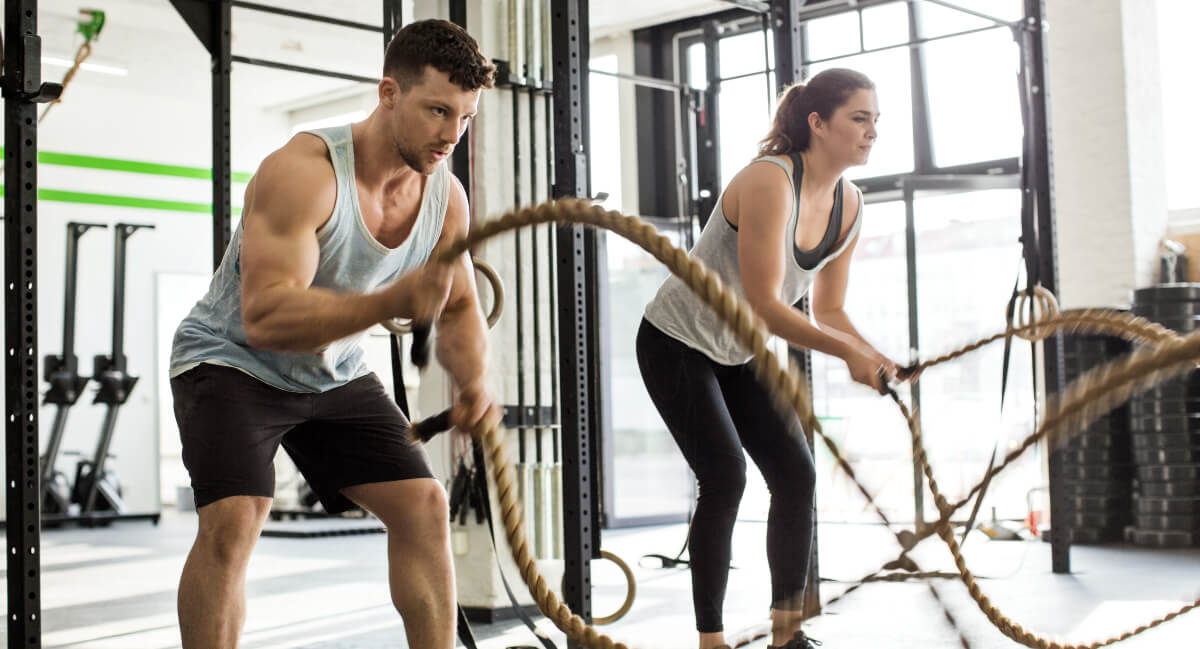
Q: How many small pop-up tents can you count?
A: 0